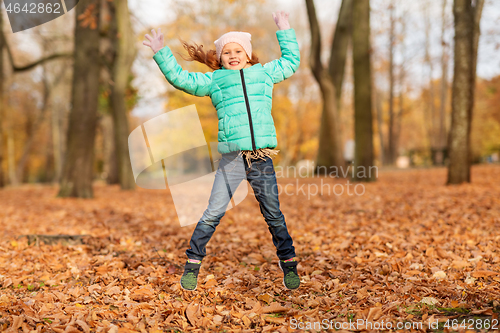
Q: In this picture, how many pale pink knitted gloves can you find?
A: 2